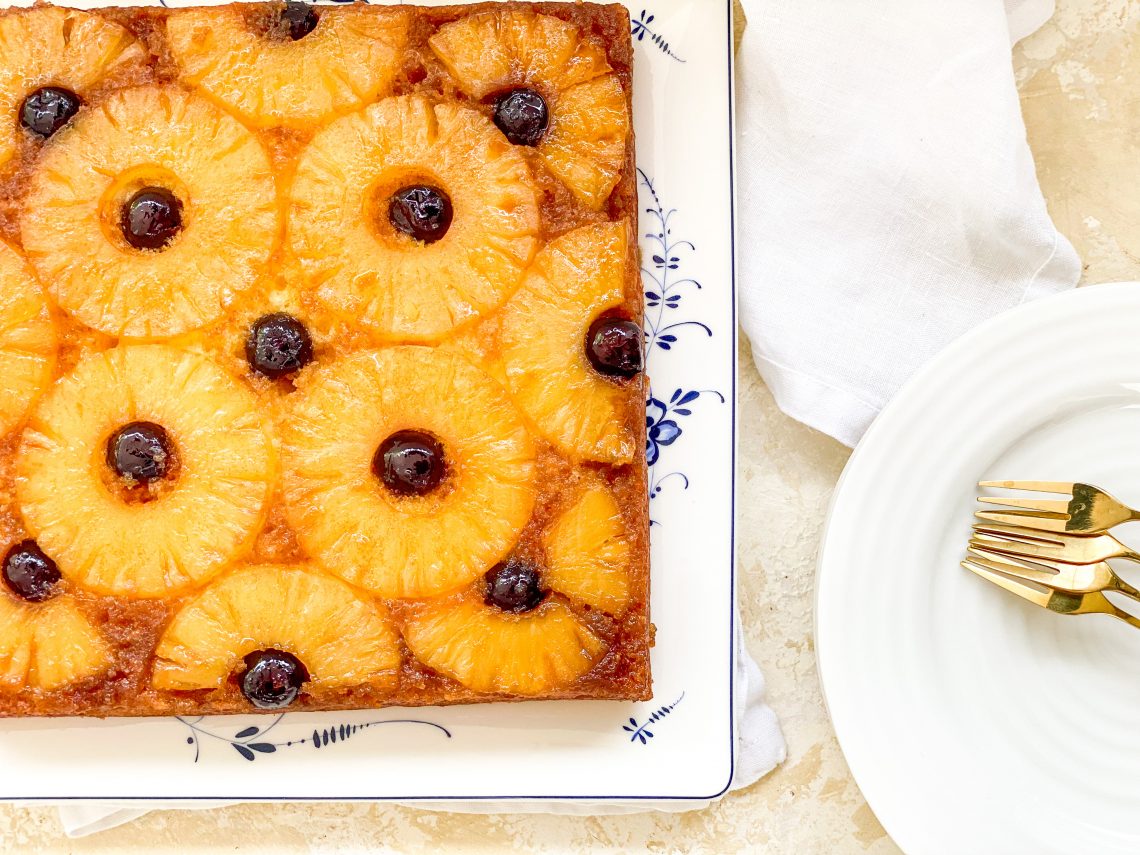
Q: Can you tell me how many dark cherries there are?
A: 12